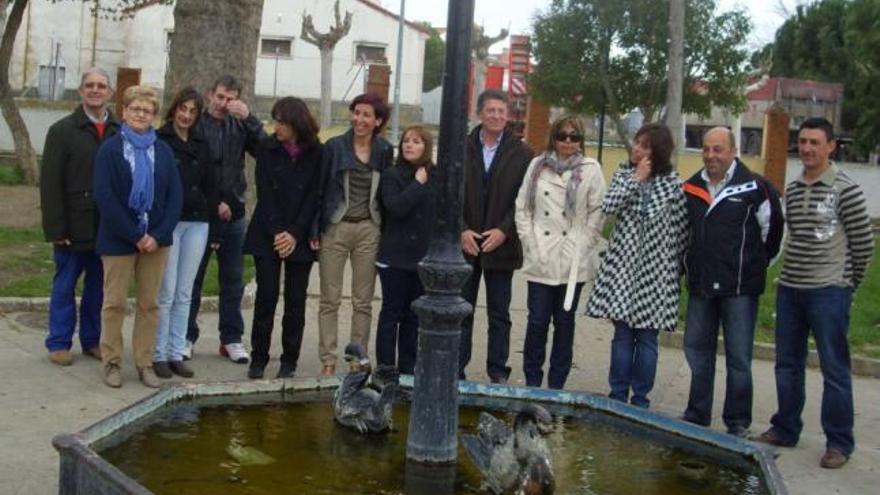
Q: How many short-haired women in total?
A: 2